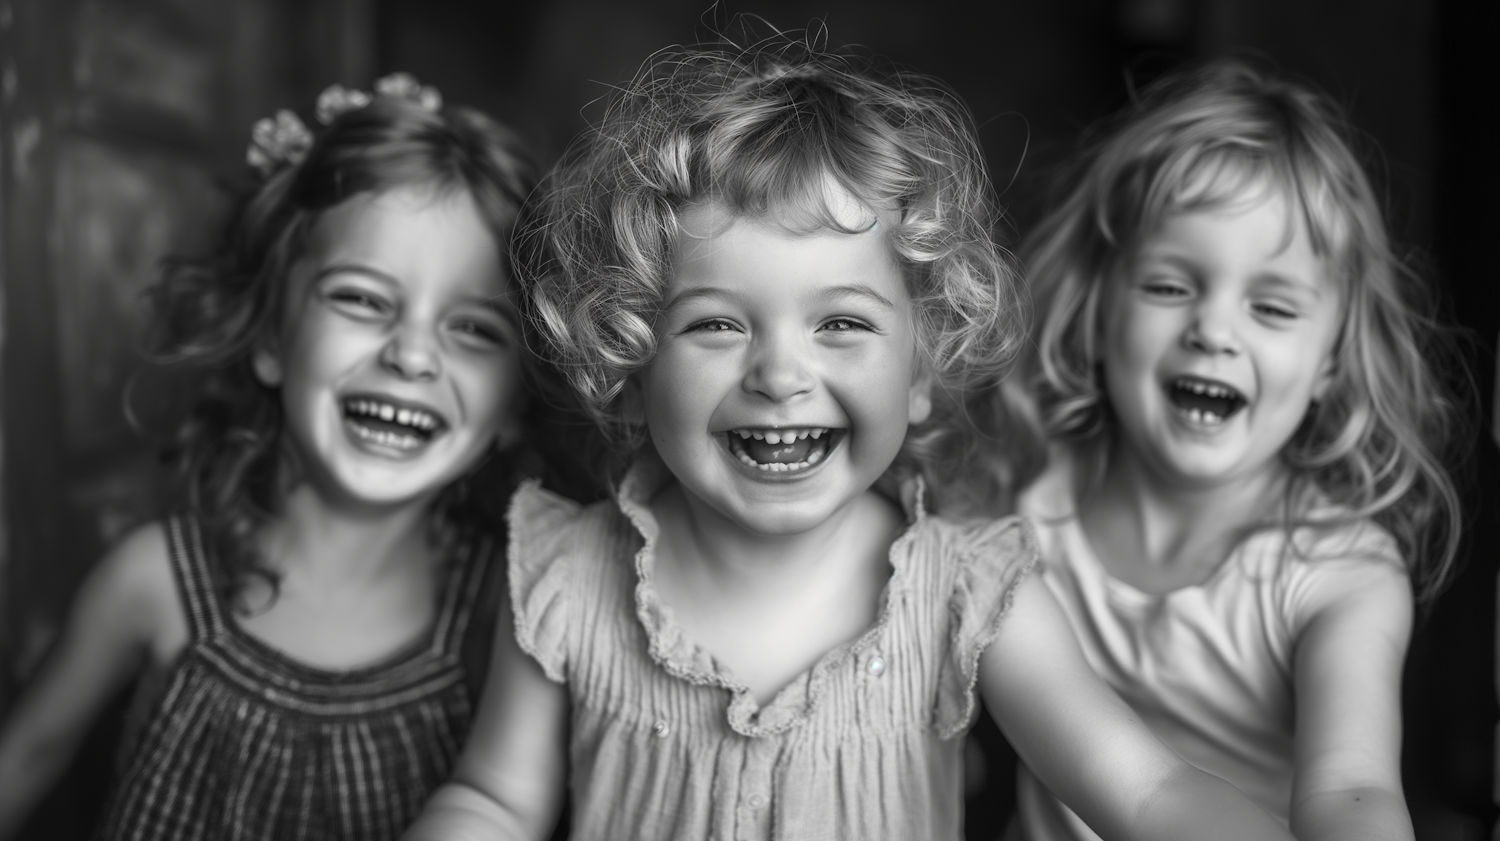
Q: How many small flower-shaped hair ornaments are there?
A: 3